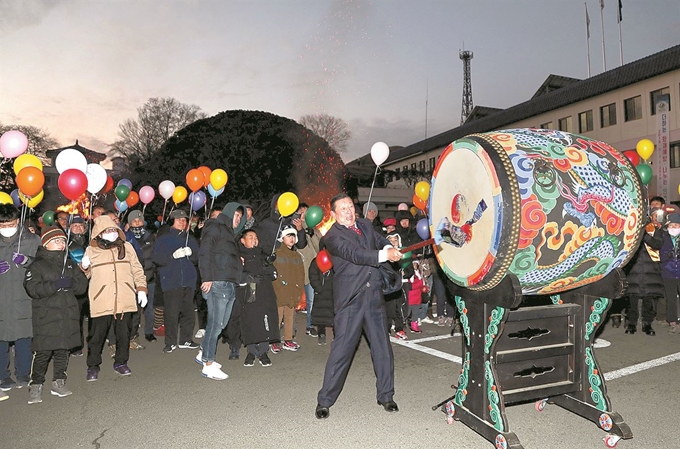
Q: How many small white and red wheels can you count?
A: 3